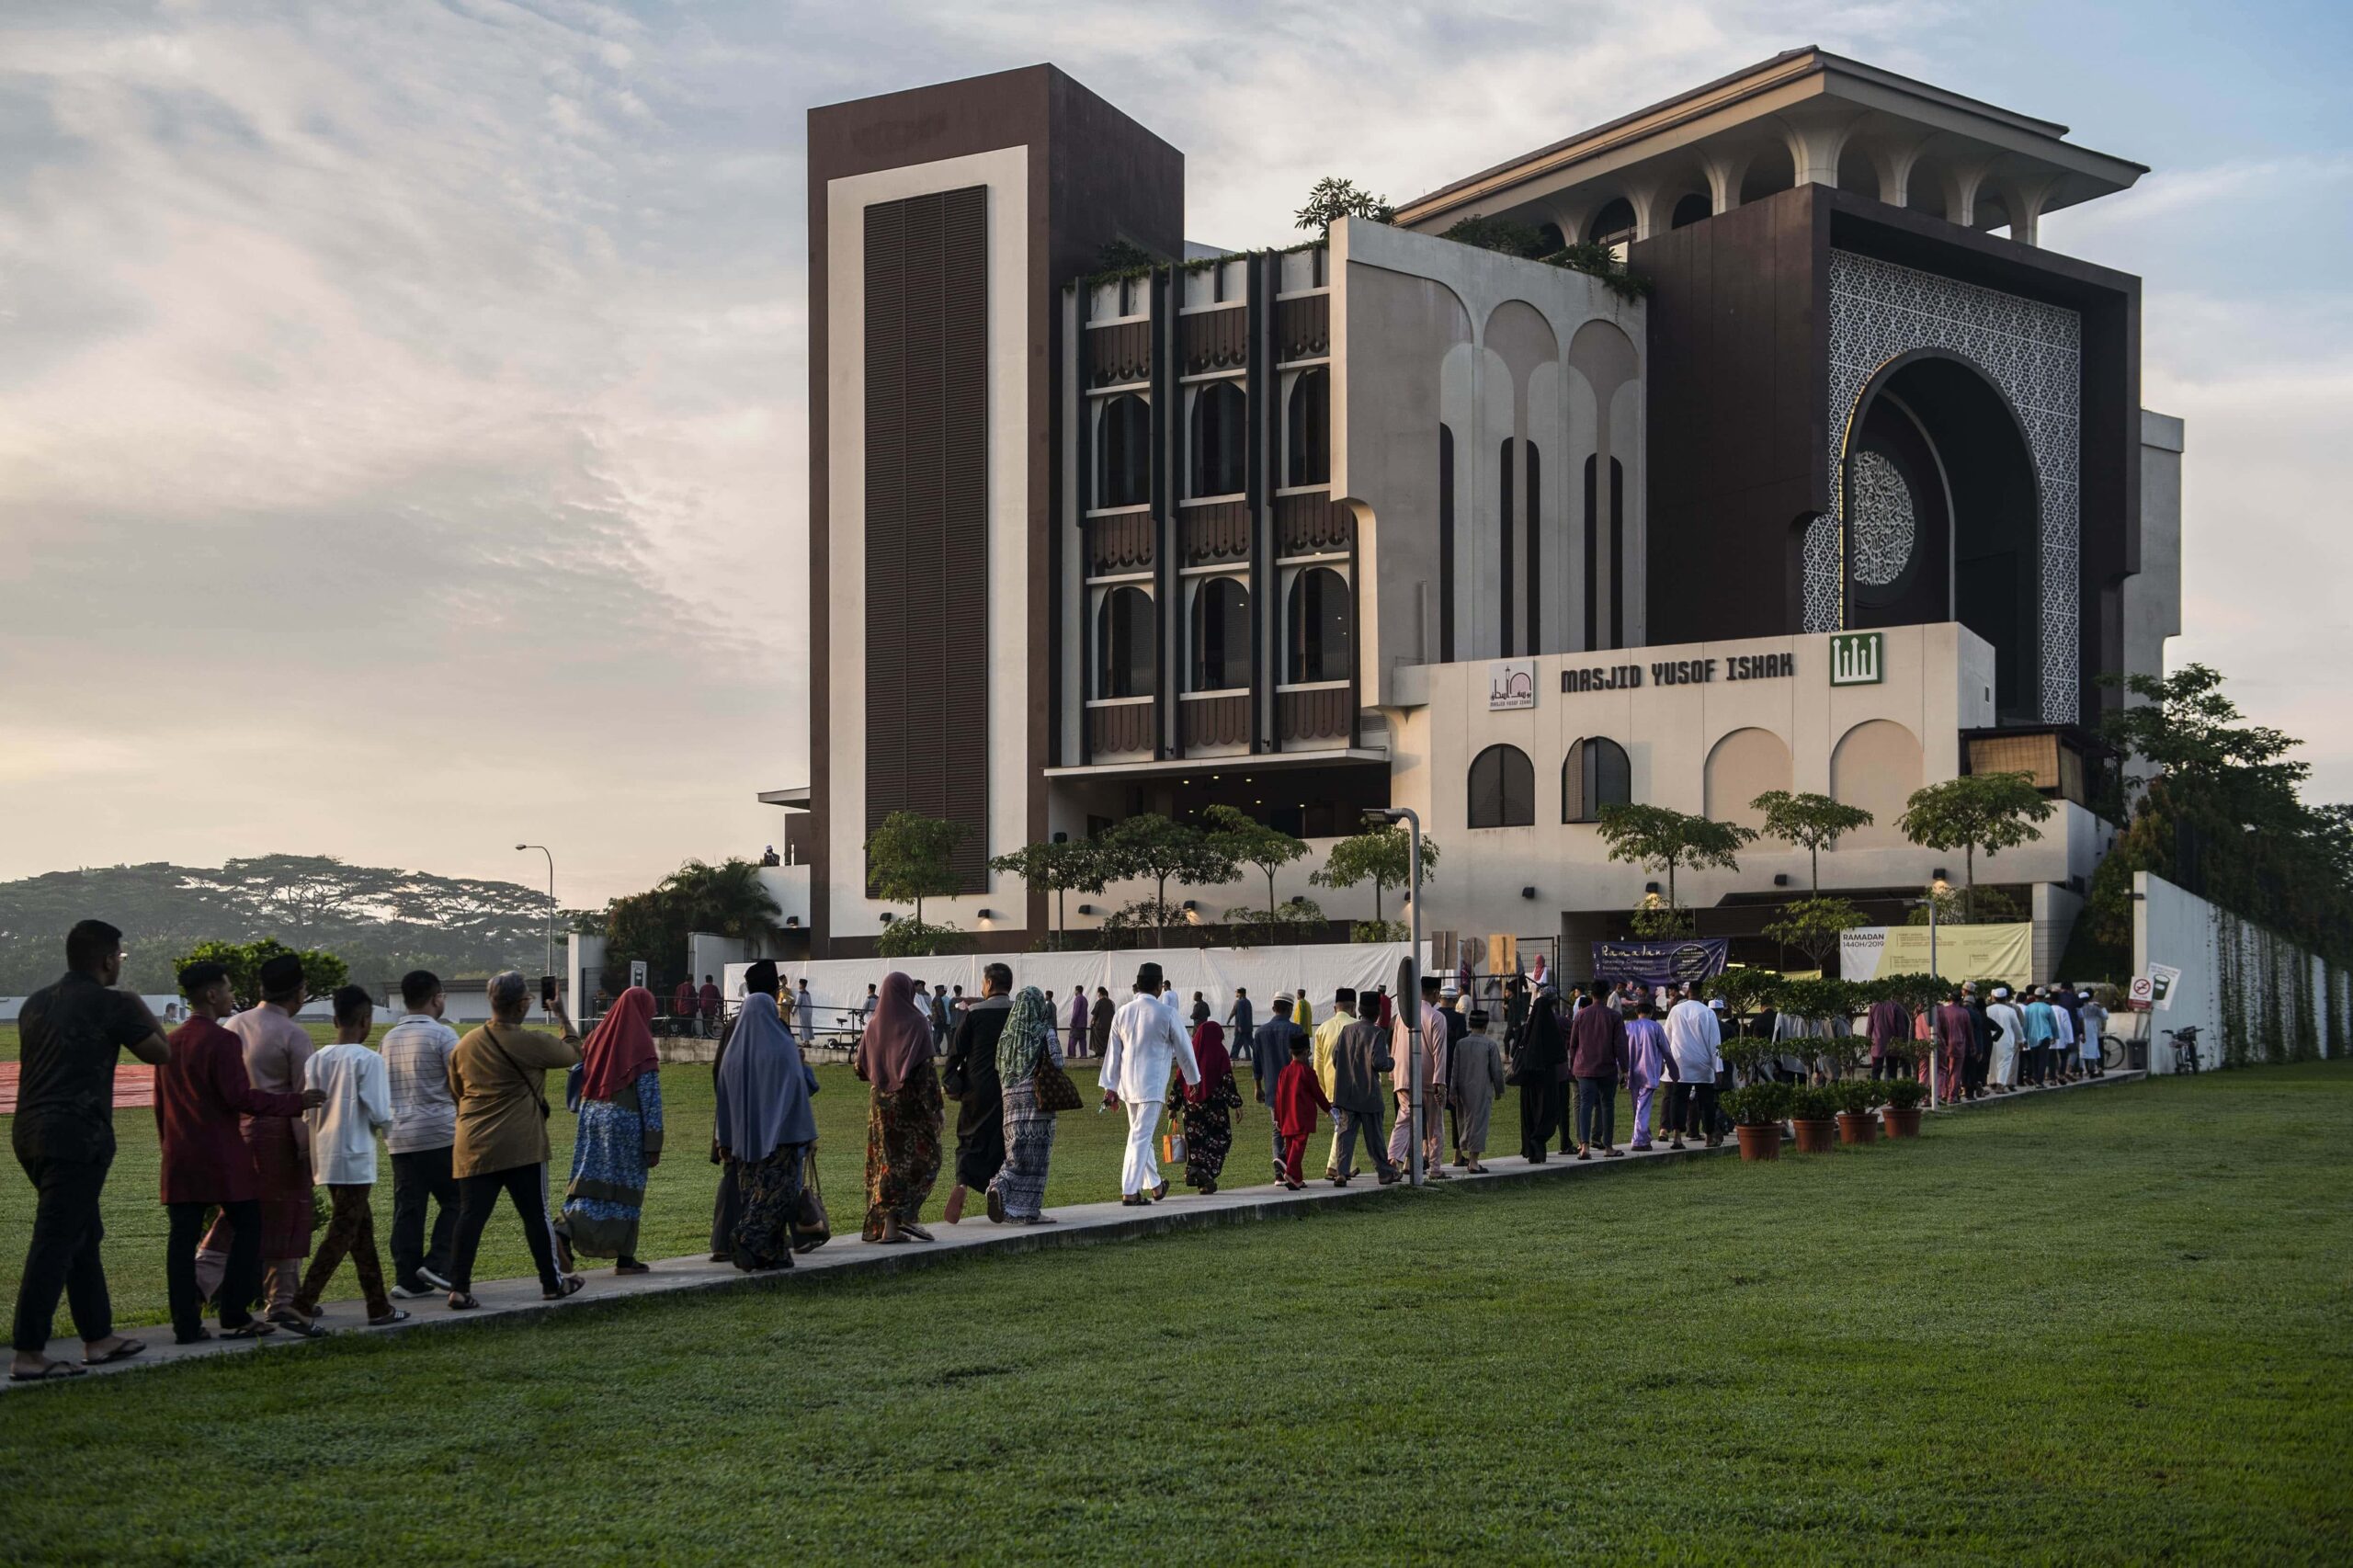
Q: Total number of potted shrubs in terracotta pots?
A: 4